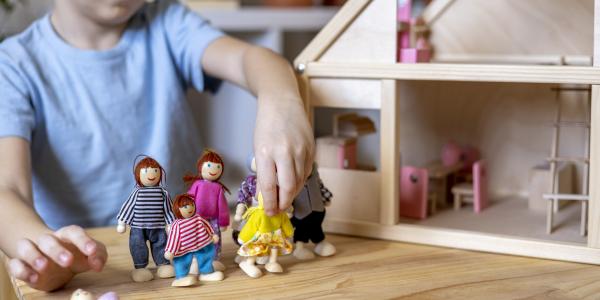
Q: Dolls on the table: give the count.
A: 6